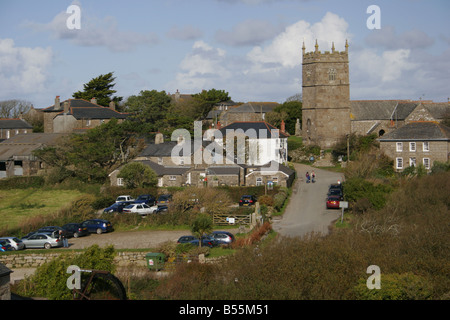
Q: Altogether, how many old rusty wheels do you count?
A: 1